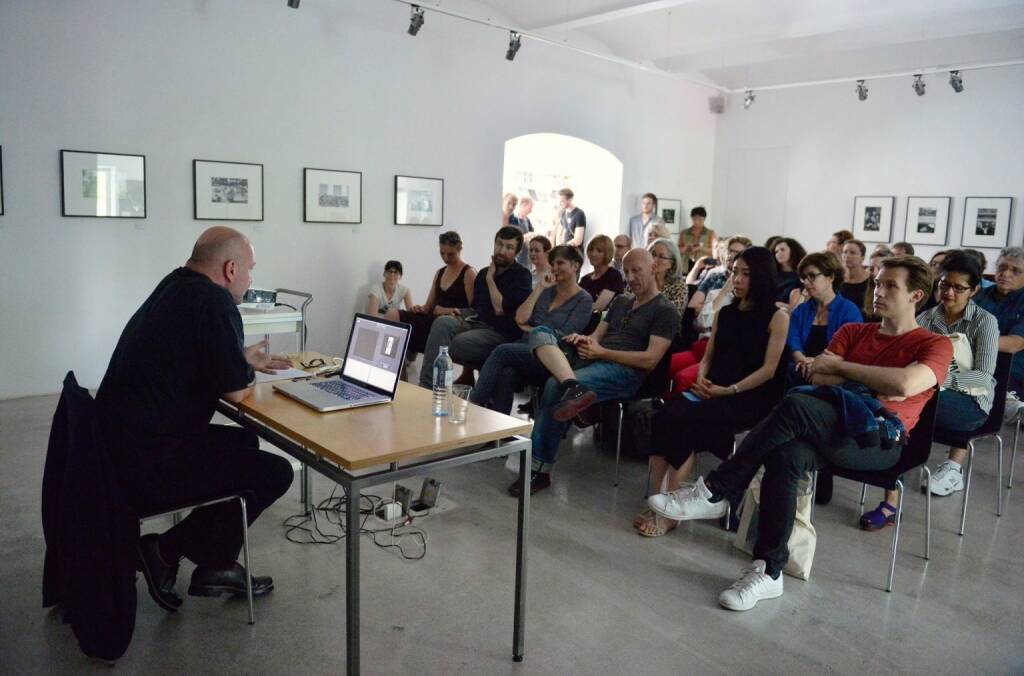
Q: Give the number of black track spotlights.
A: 7